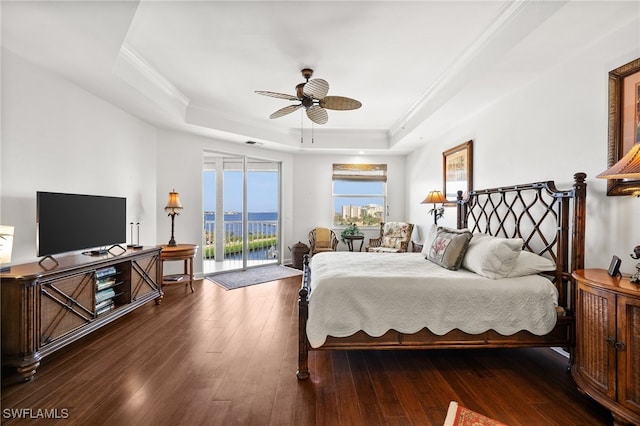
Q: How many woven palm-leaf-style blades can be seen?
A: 5